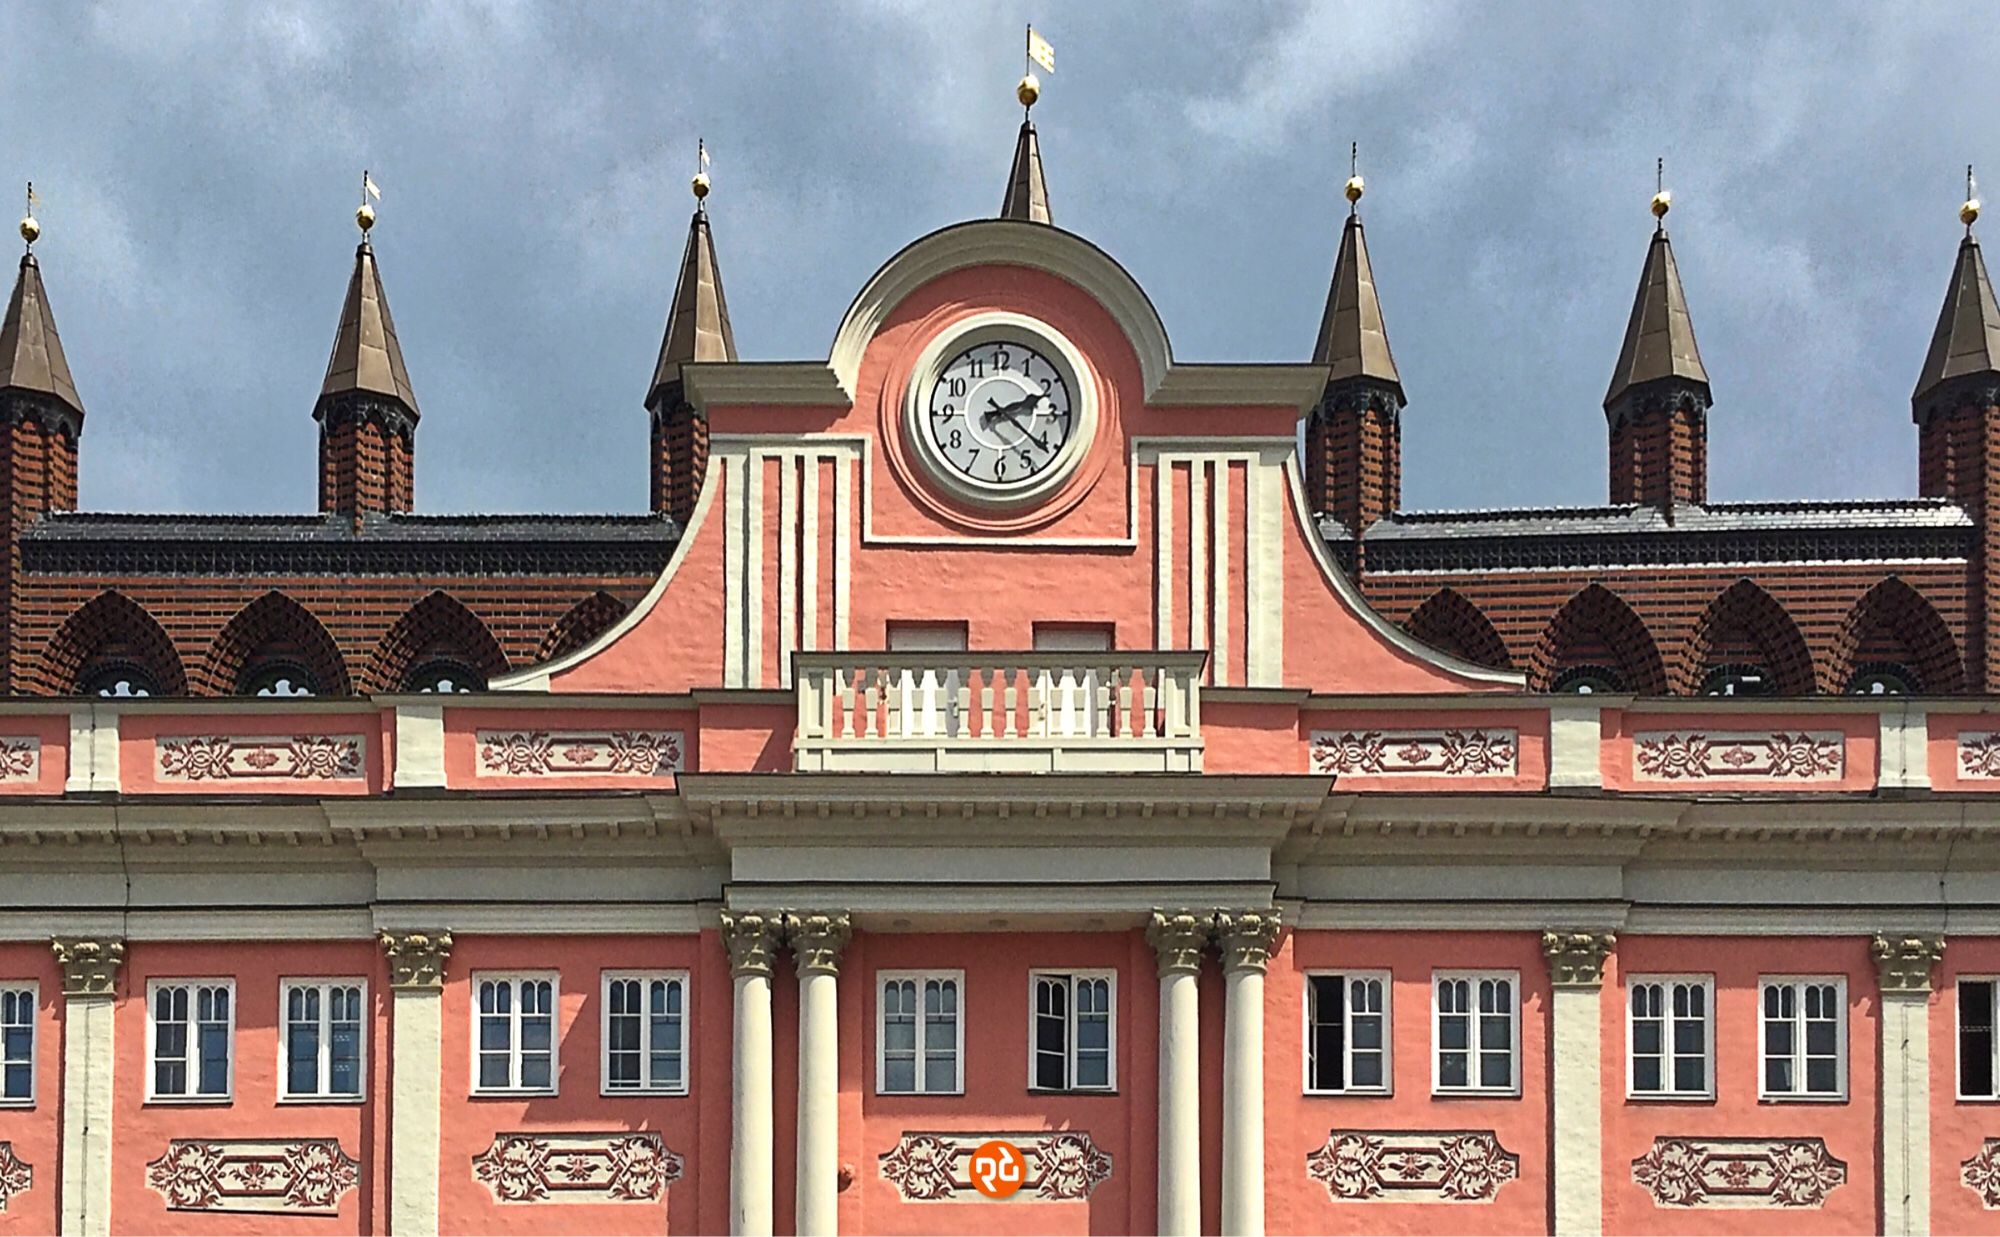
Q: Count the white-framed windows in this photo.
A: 12